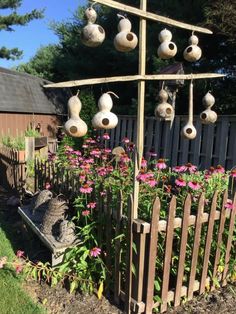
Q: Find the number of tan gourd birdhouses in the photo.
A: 9